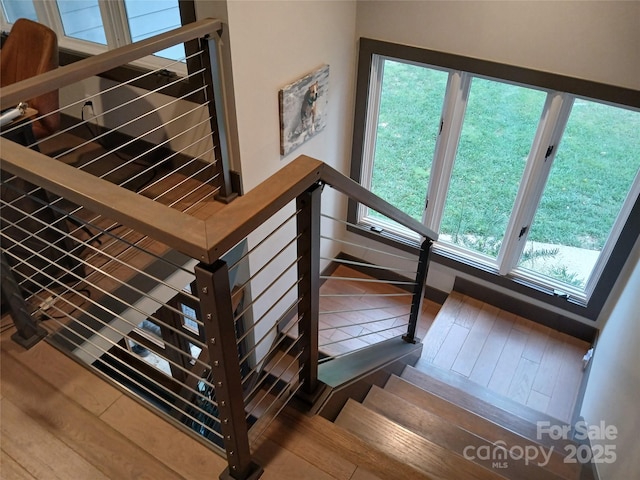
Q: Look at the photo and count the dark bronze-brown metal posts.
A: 5